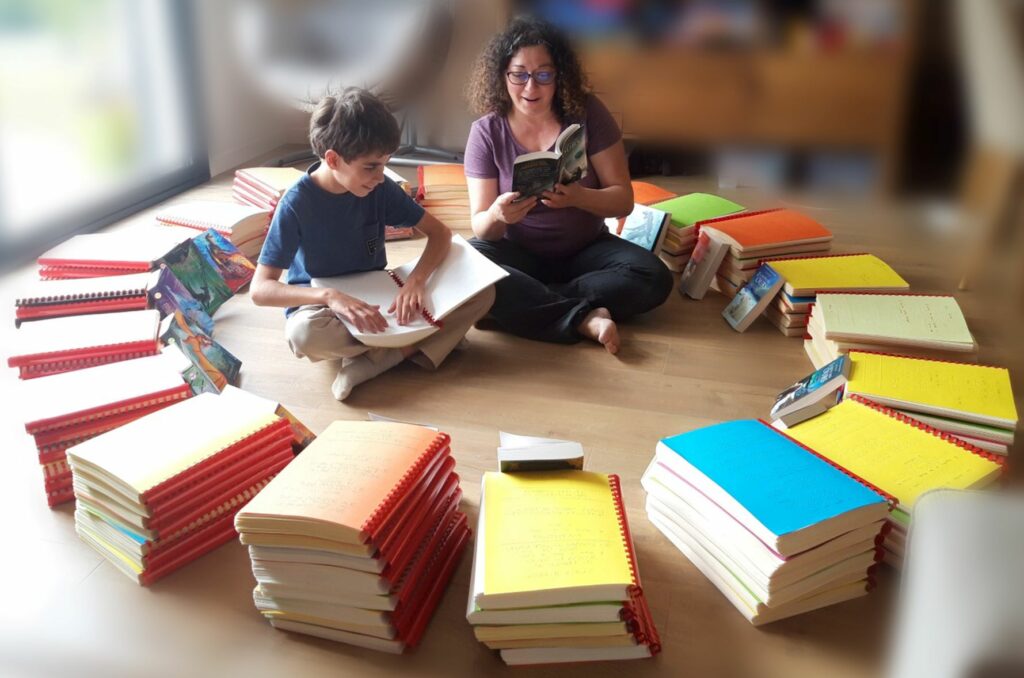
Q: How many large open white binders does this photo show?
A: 1